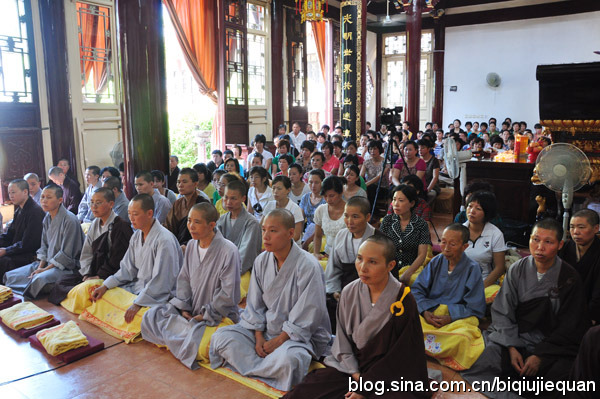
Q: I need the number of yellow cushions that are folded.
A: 3